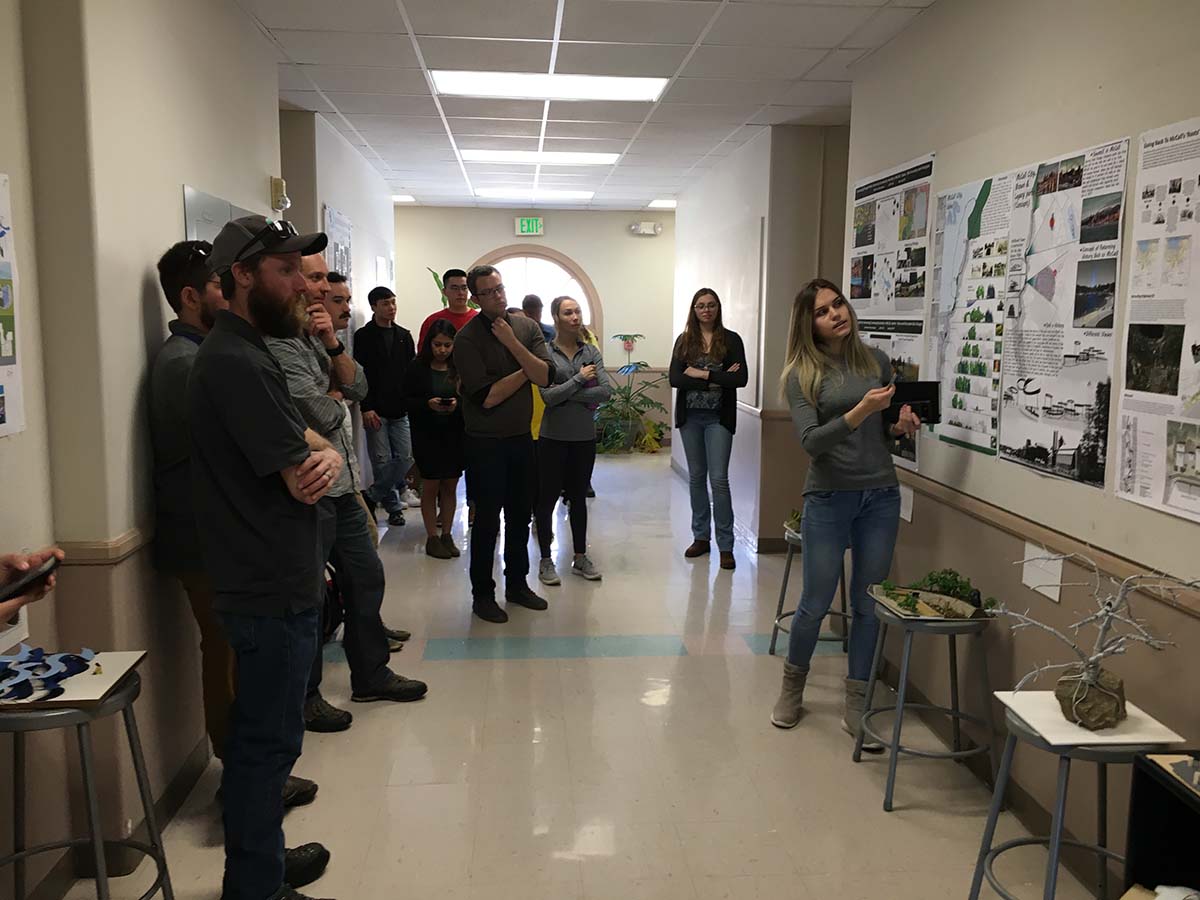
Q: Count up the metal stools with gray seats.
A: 4